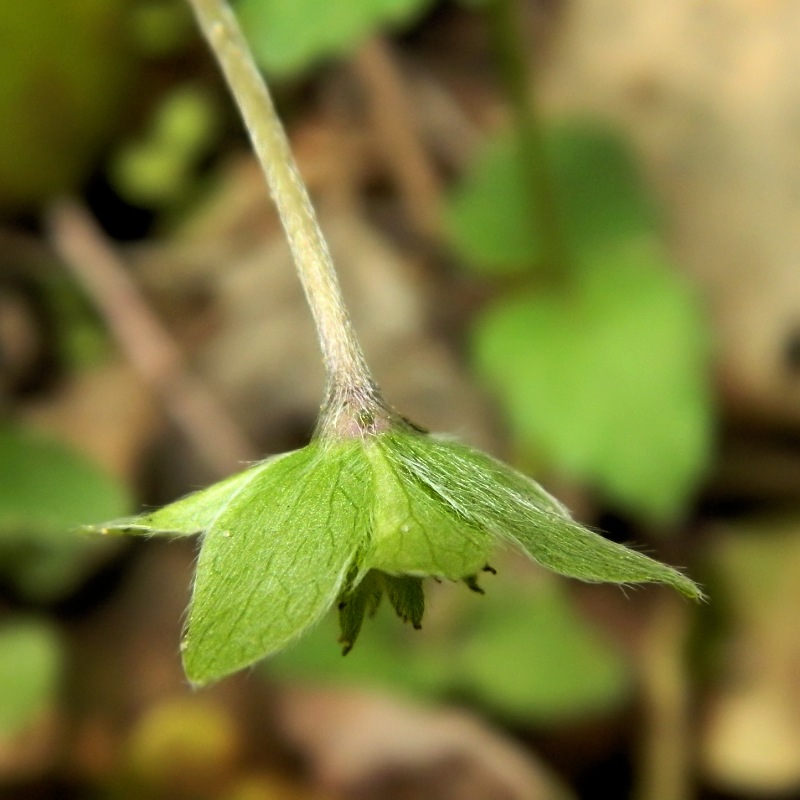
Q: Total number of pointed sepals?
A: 3